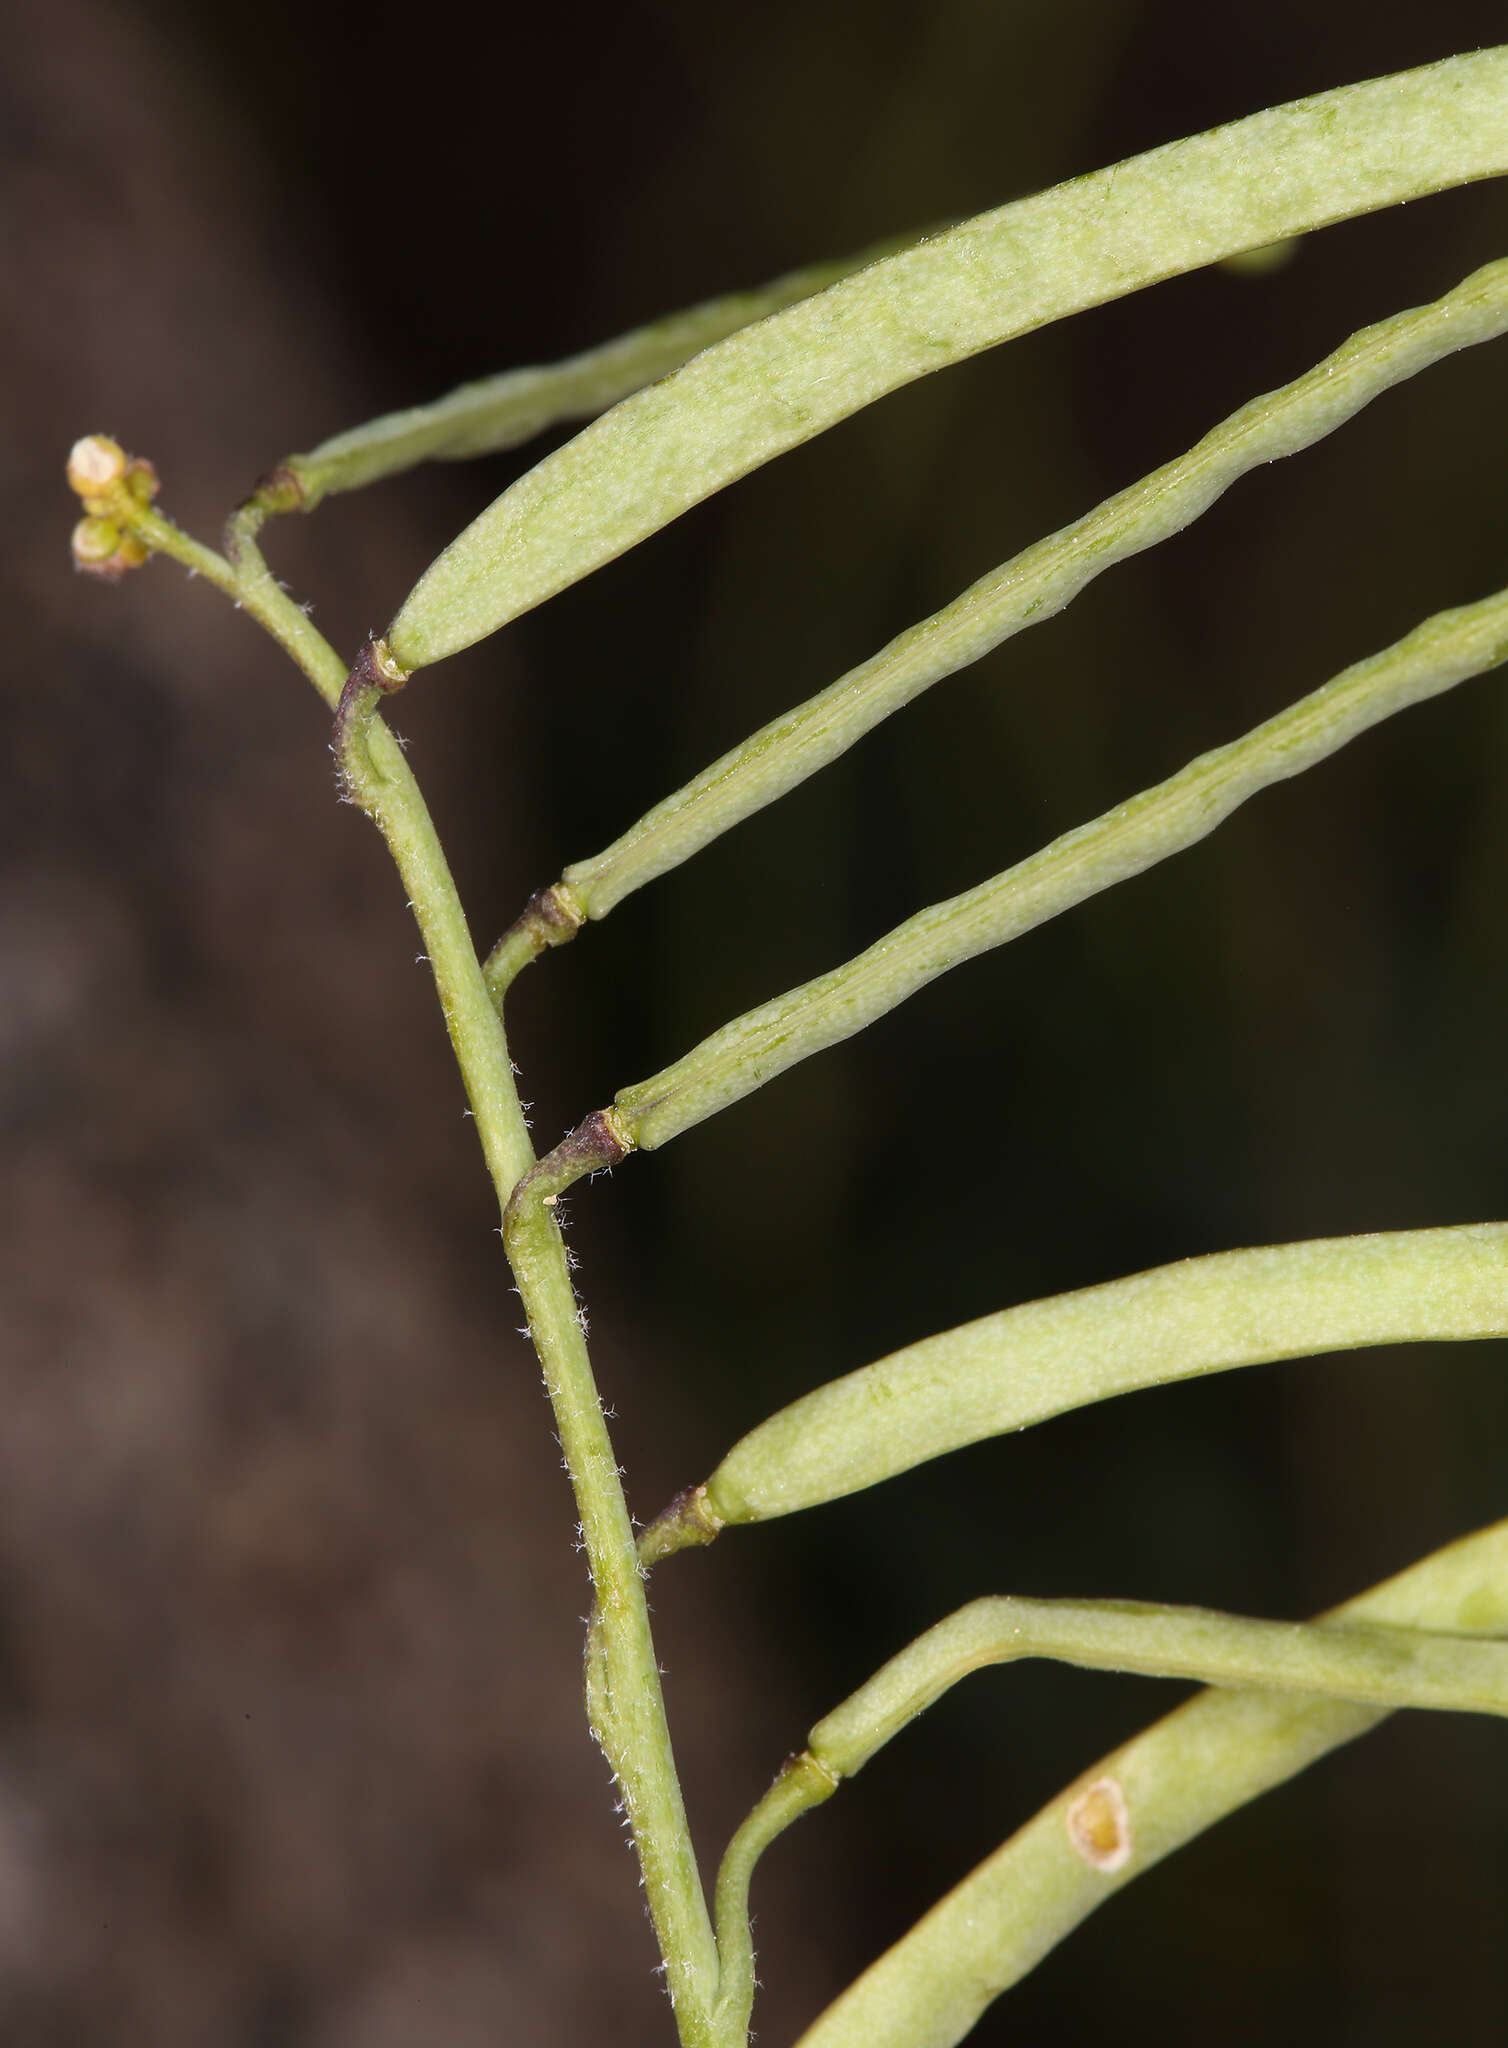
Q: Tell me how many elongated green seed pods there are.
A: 7